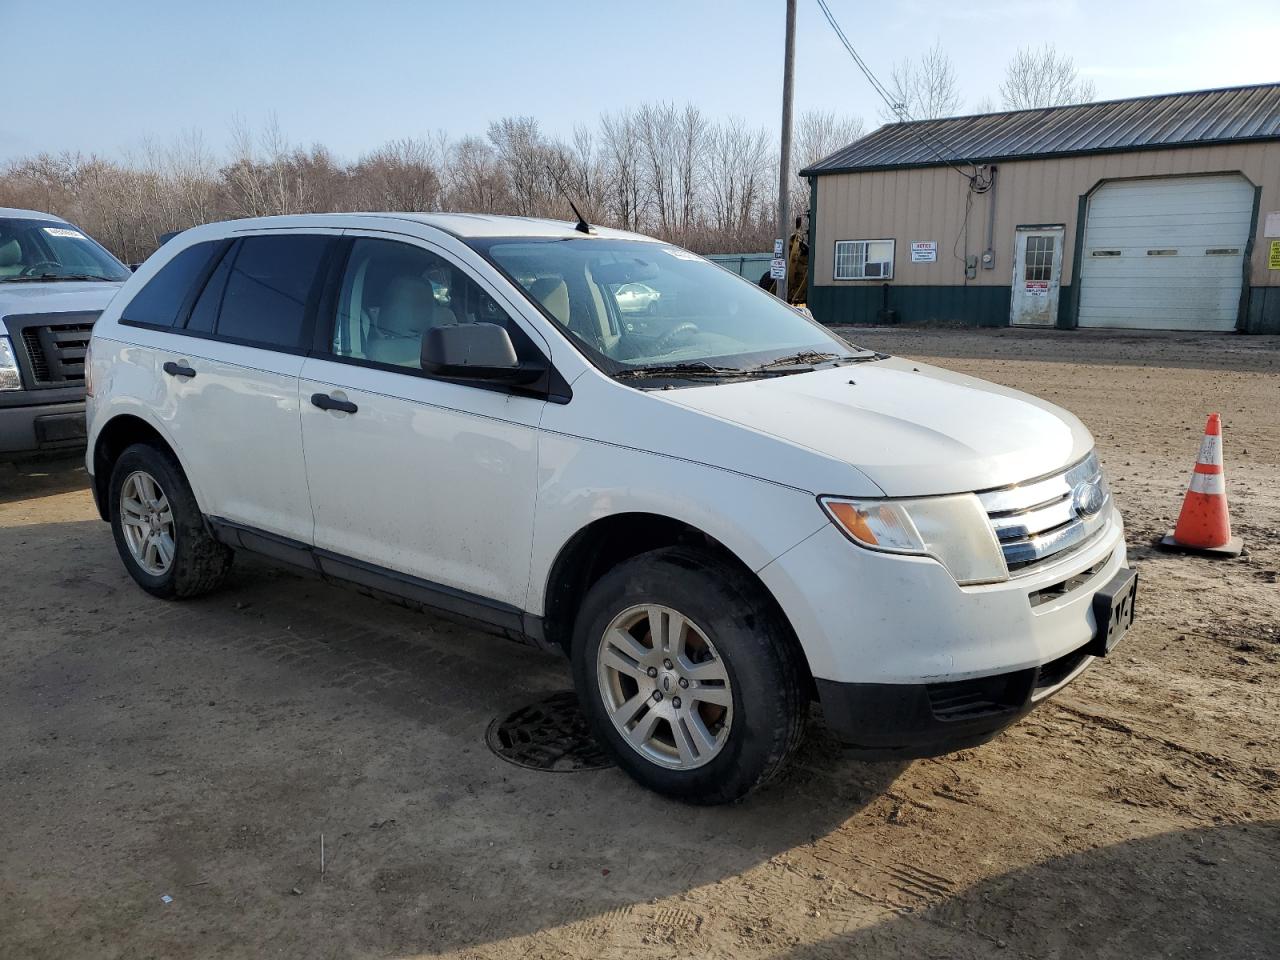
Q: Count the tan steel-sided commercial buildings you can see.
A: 1